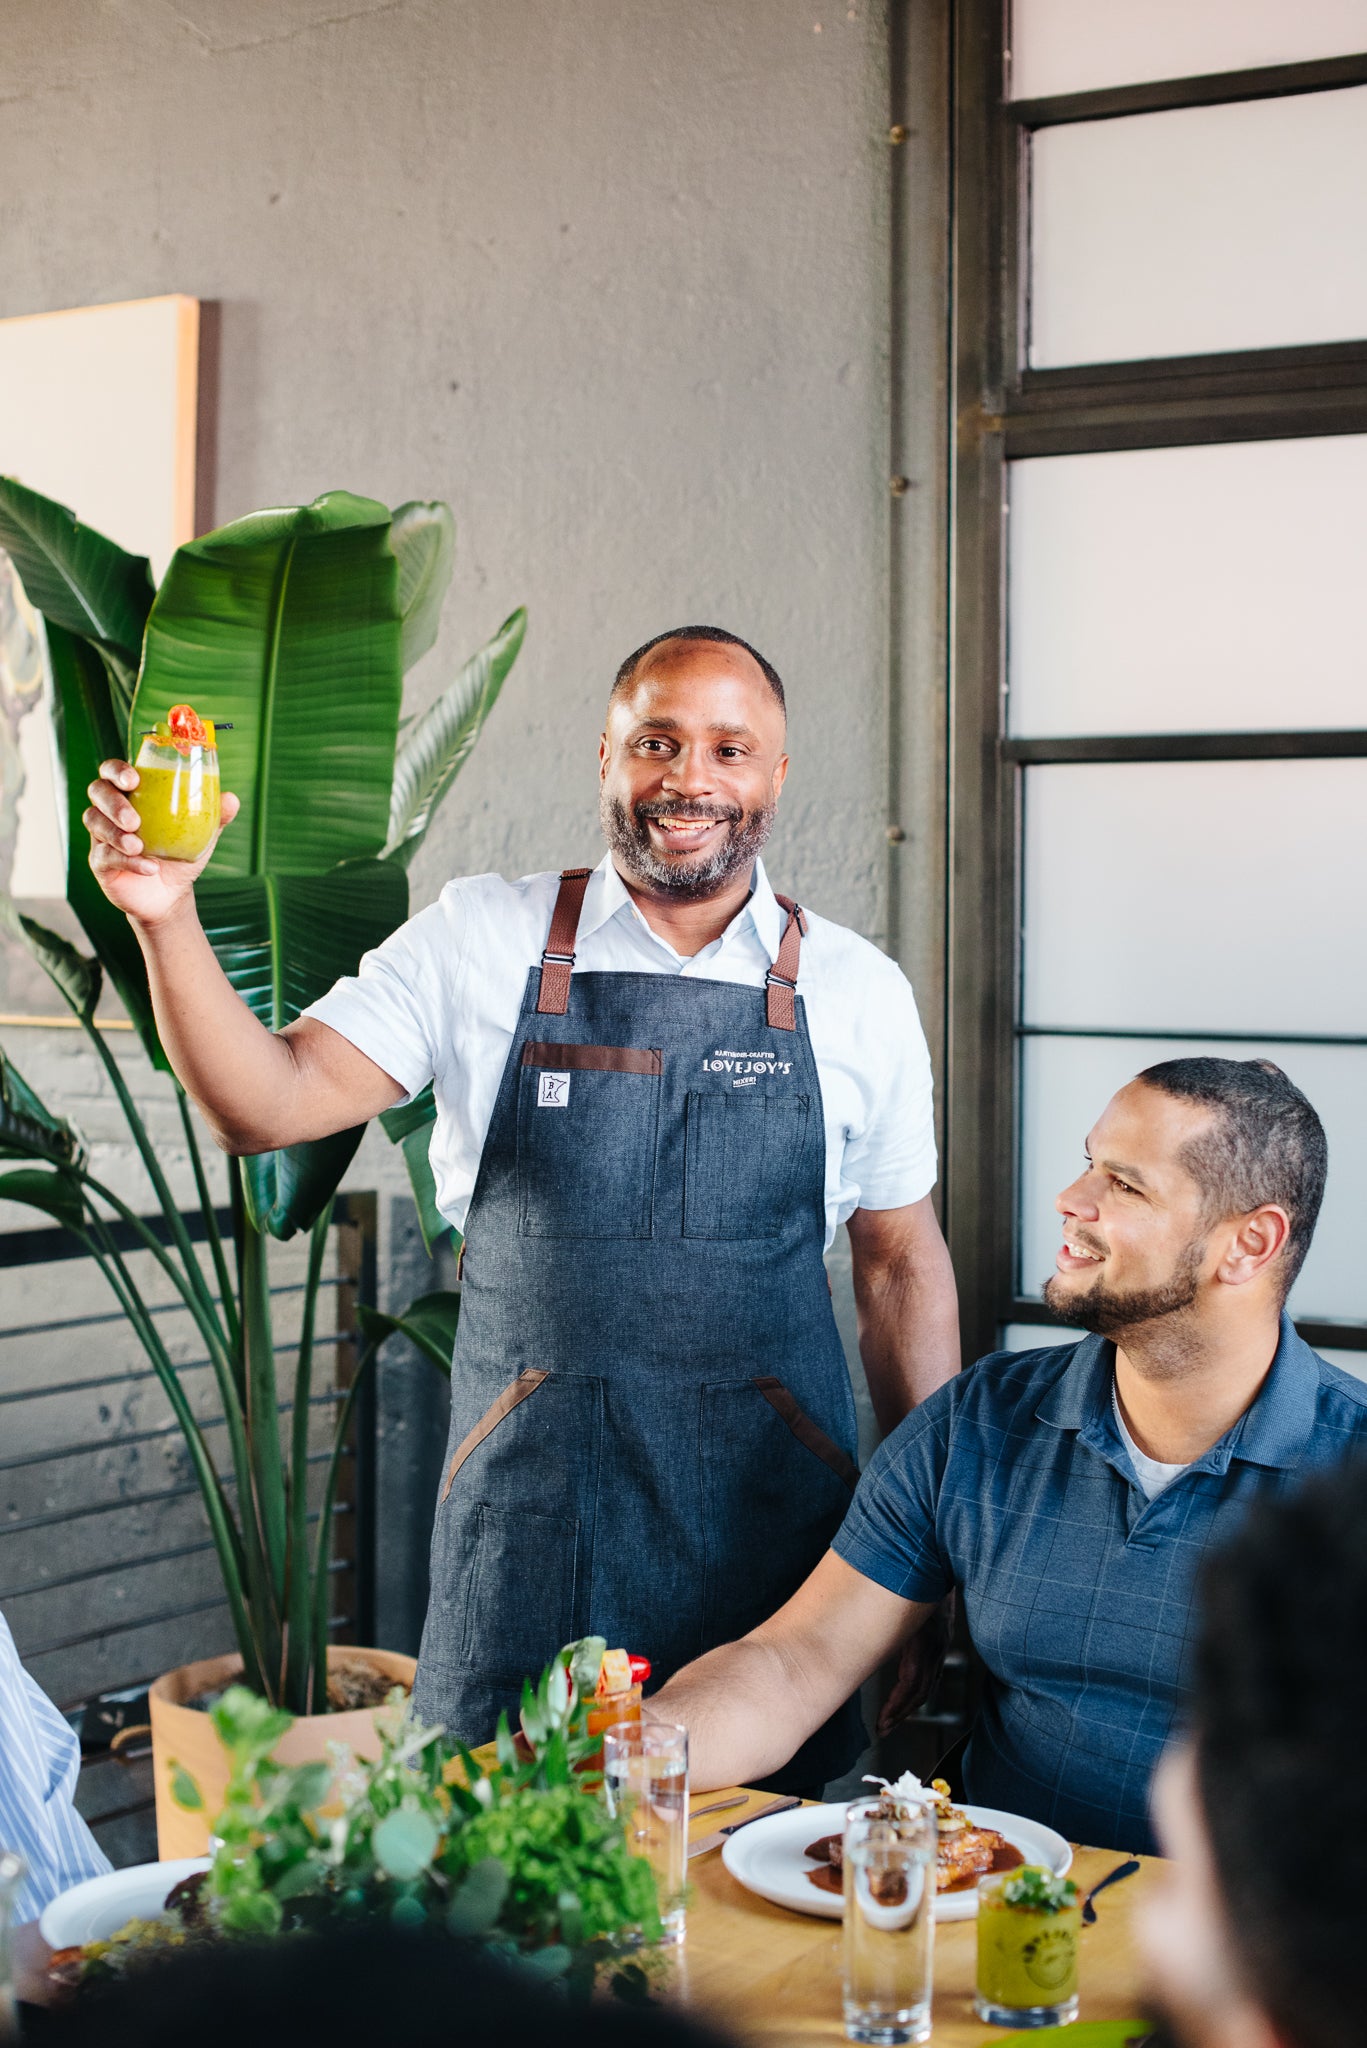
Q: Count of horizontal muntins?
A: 5